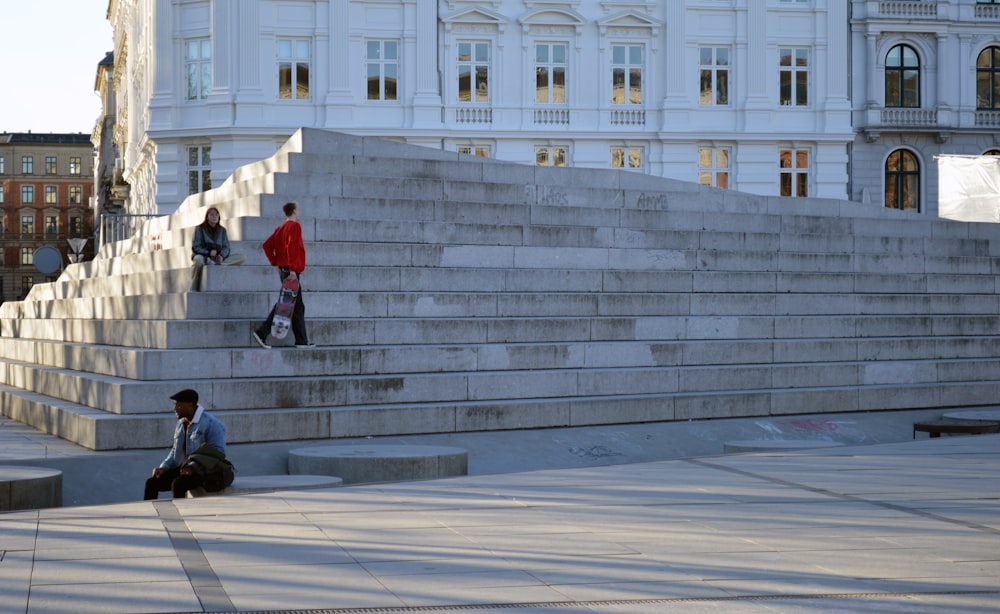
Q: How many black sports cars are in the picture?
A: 0